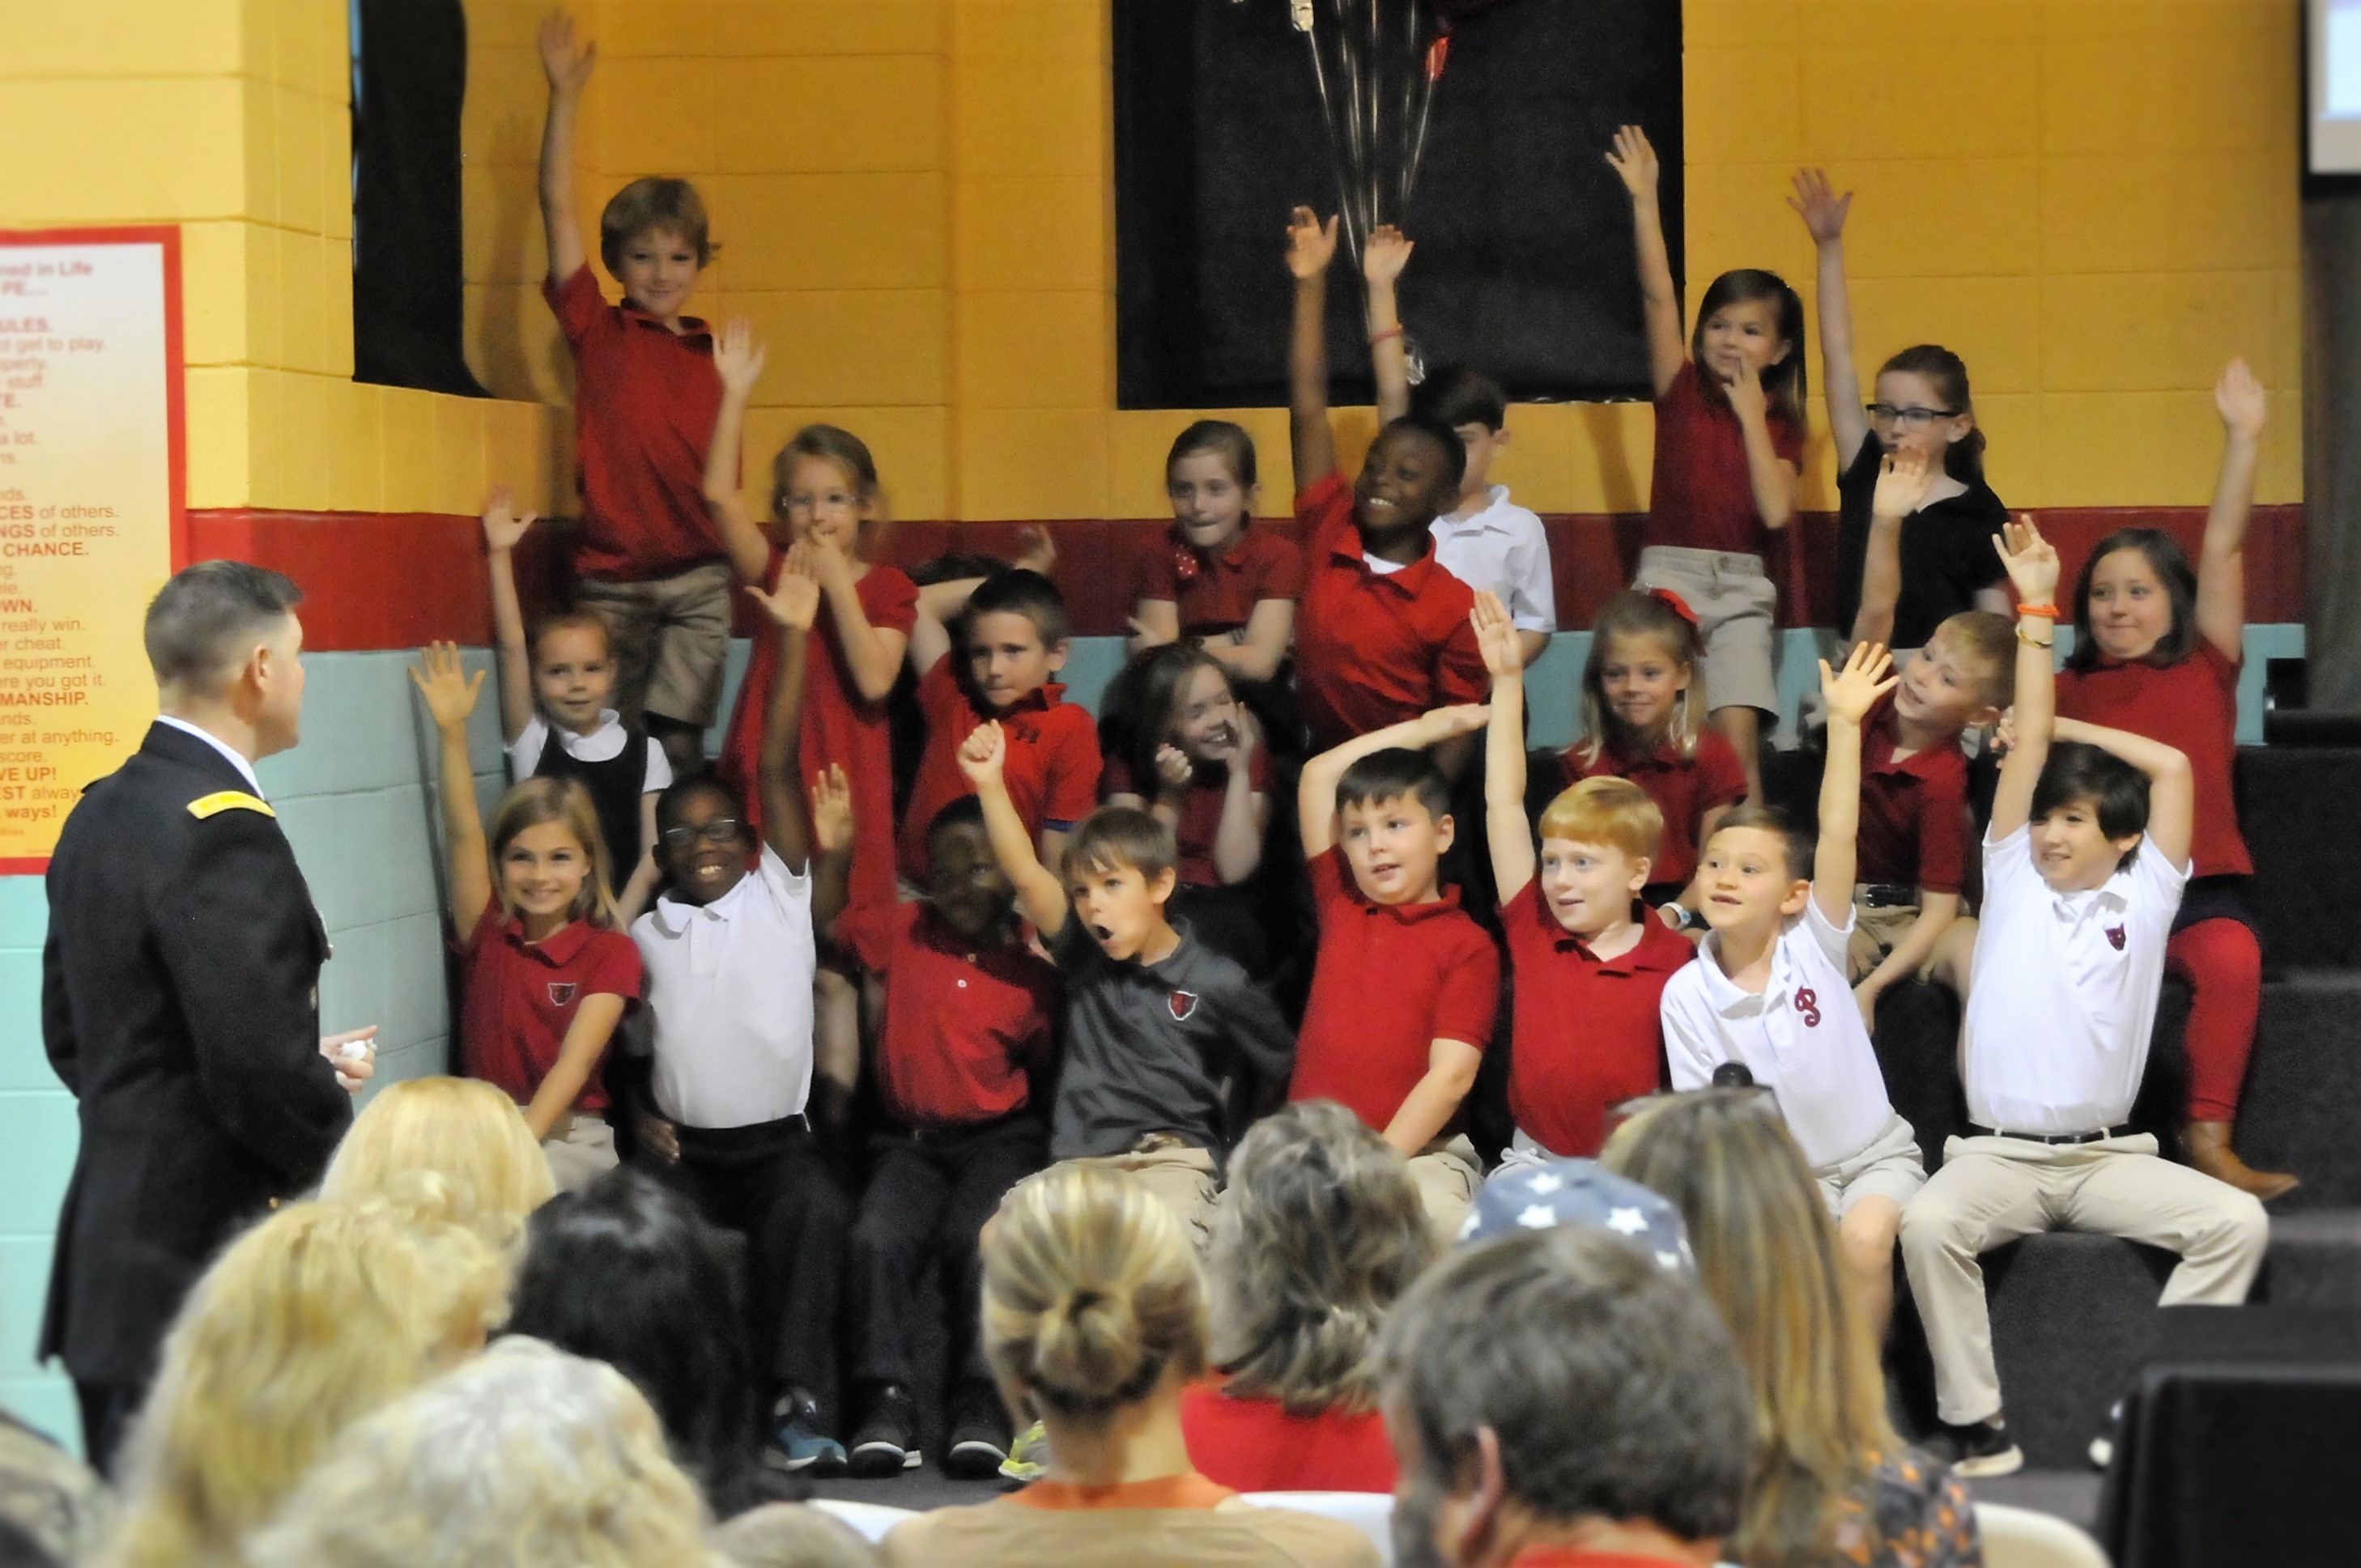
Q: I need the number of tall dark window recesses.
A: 2